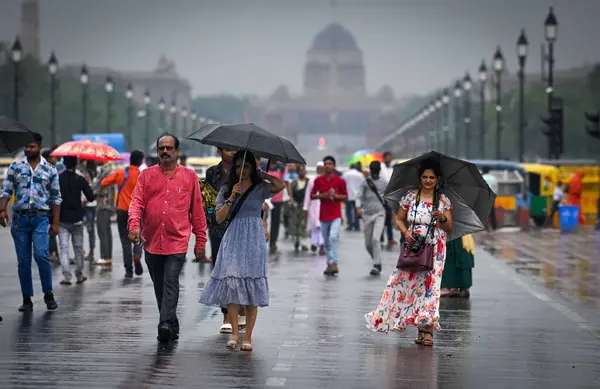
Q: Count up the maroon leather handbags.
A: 1